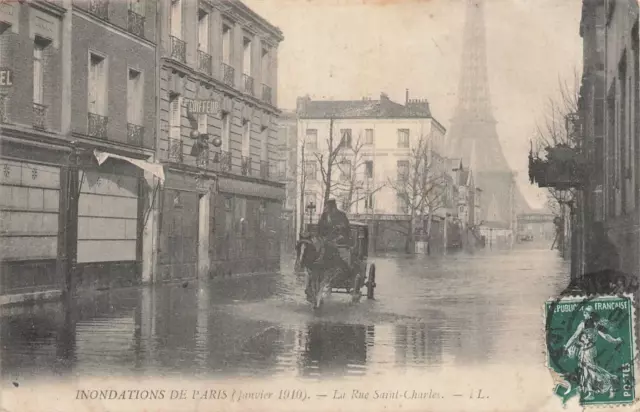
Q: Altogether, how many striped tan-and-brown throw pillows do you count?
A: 0